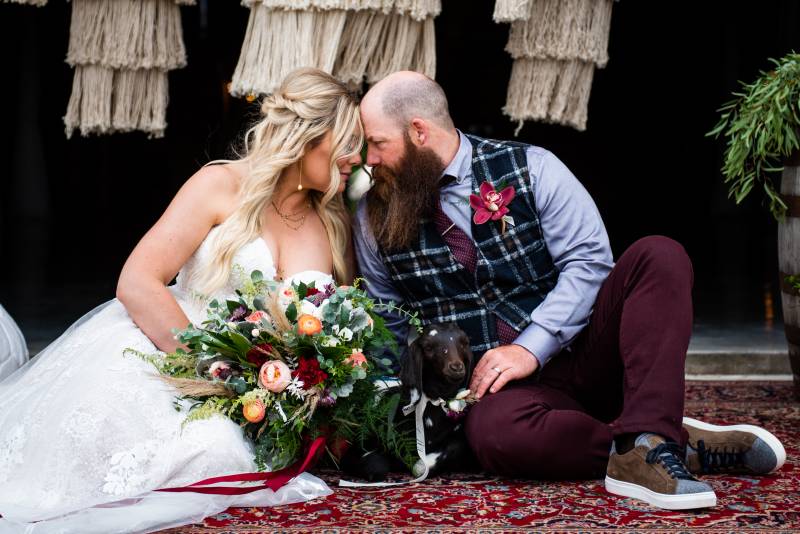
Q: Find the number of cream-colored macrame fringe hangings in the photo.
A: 3